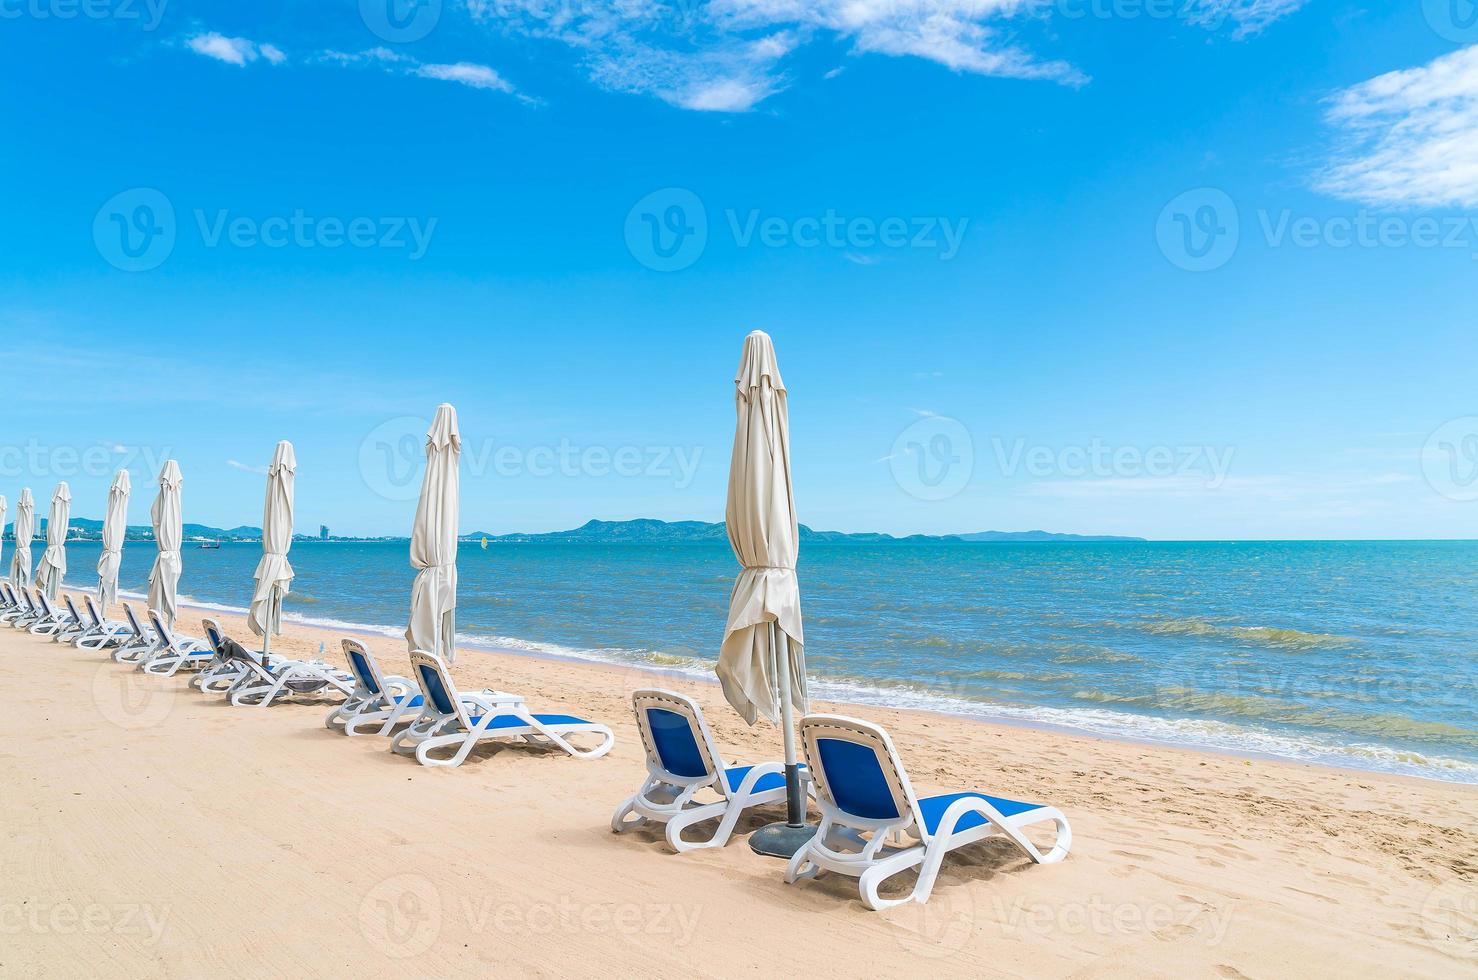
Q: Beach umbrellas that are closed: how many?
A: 8